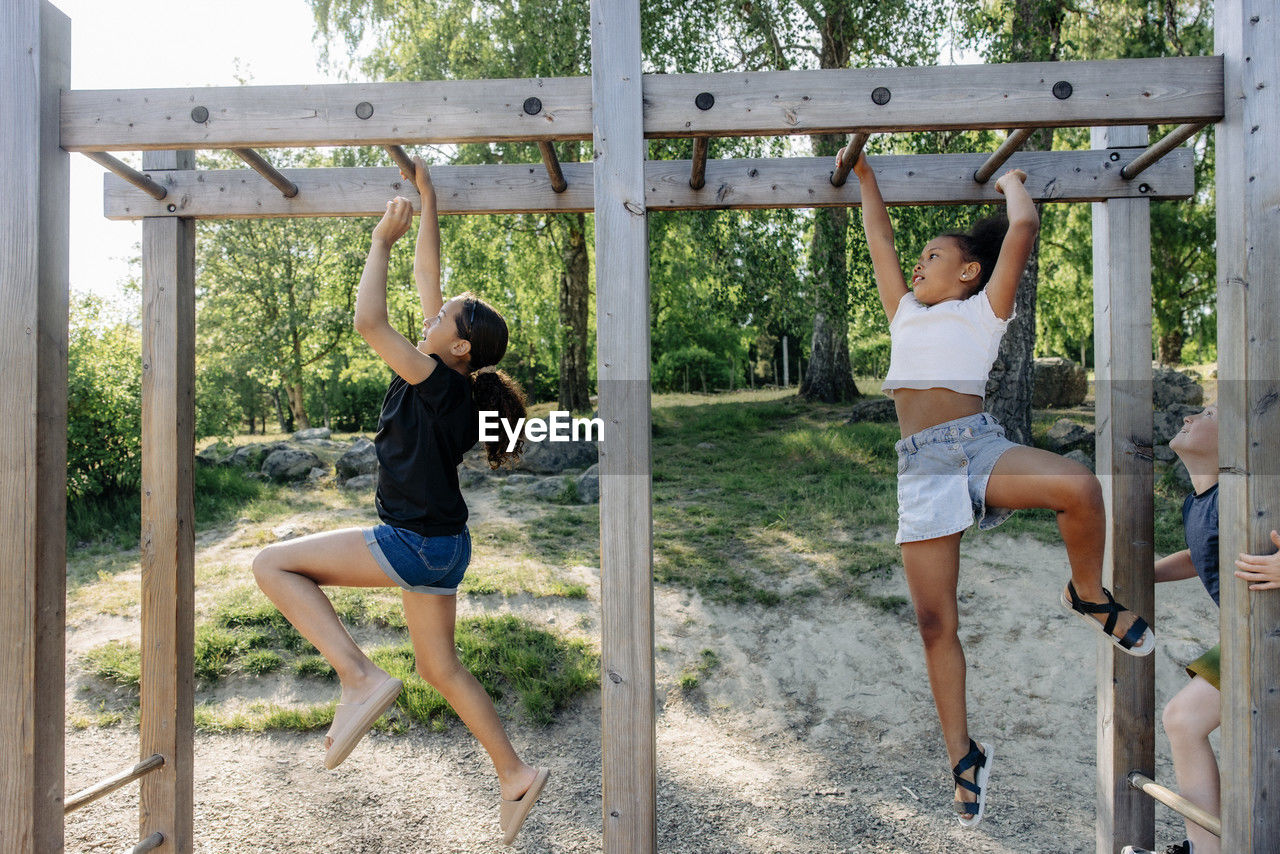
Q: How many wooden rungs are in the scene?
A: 11